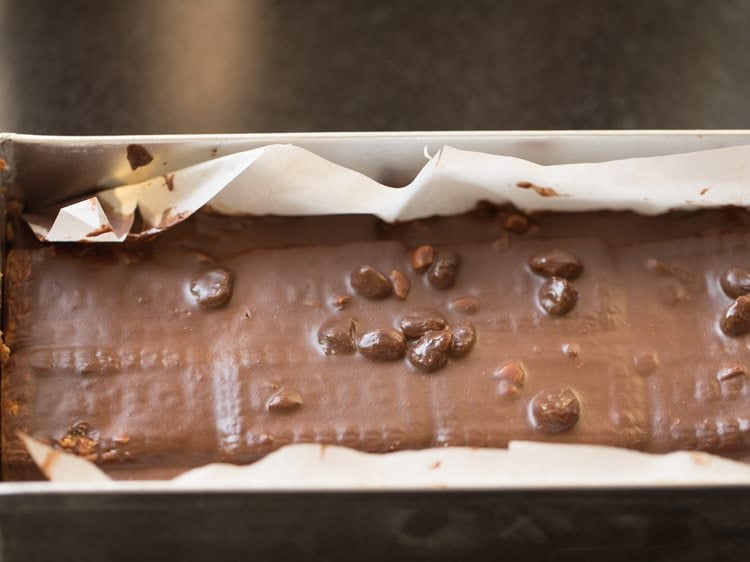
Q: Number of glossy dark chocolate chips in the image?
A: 13